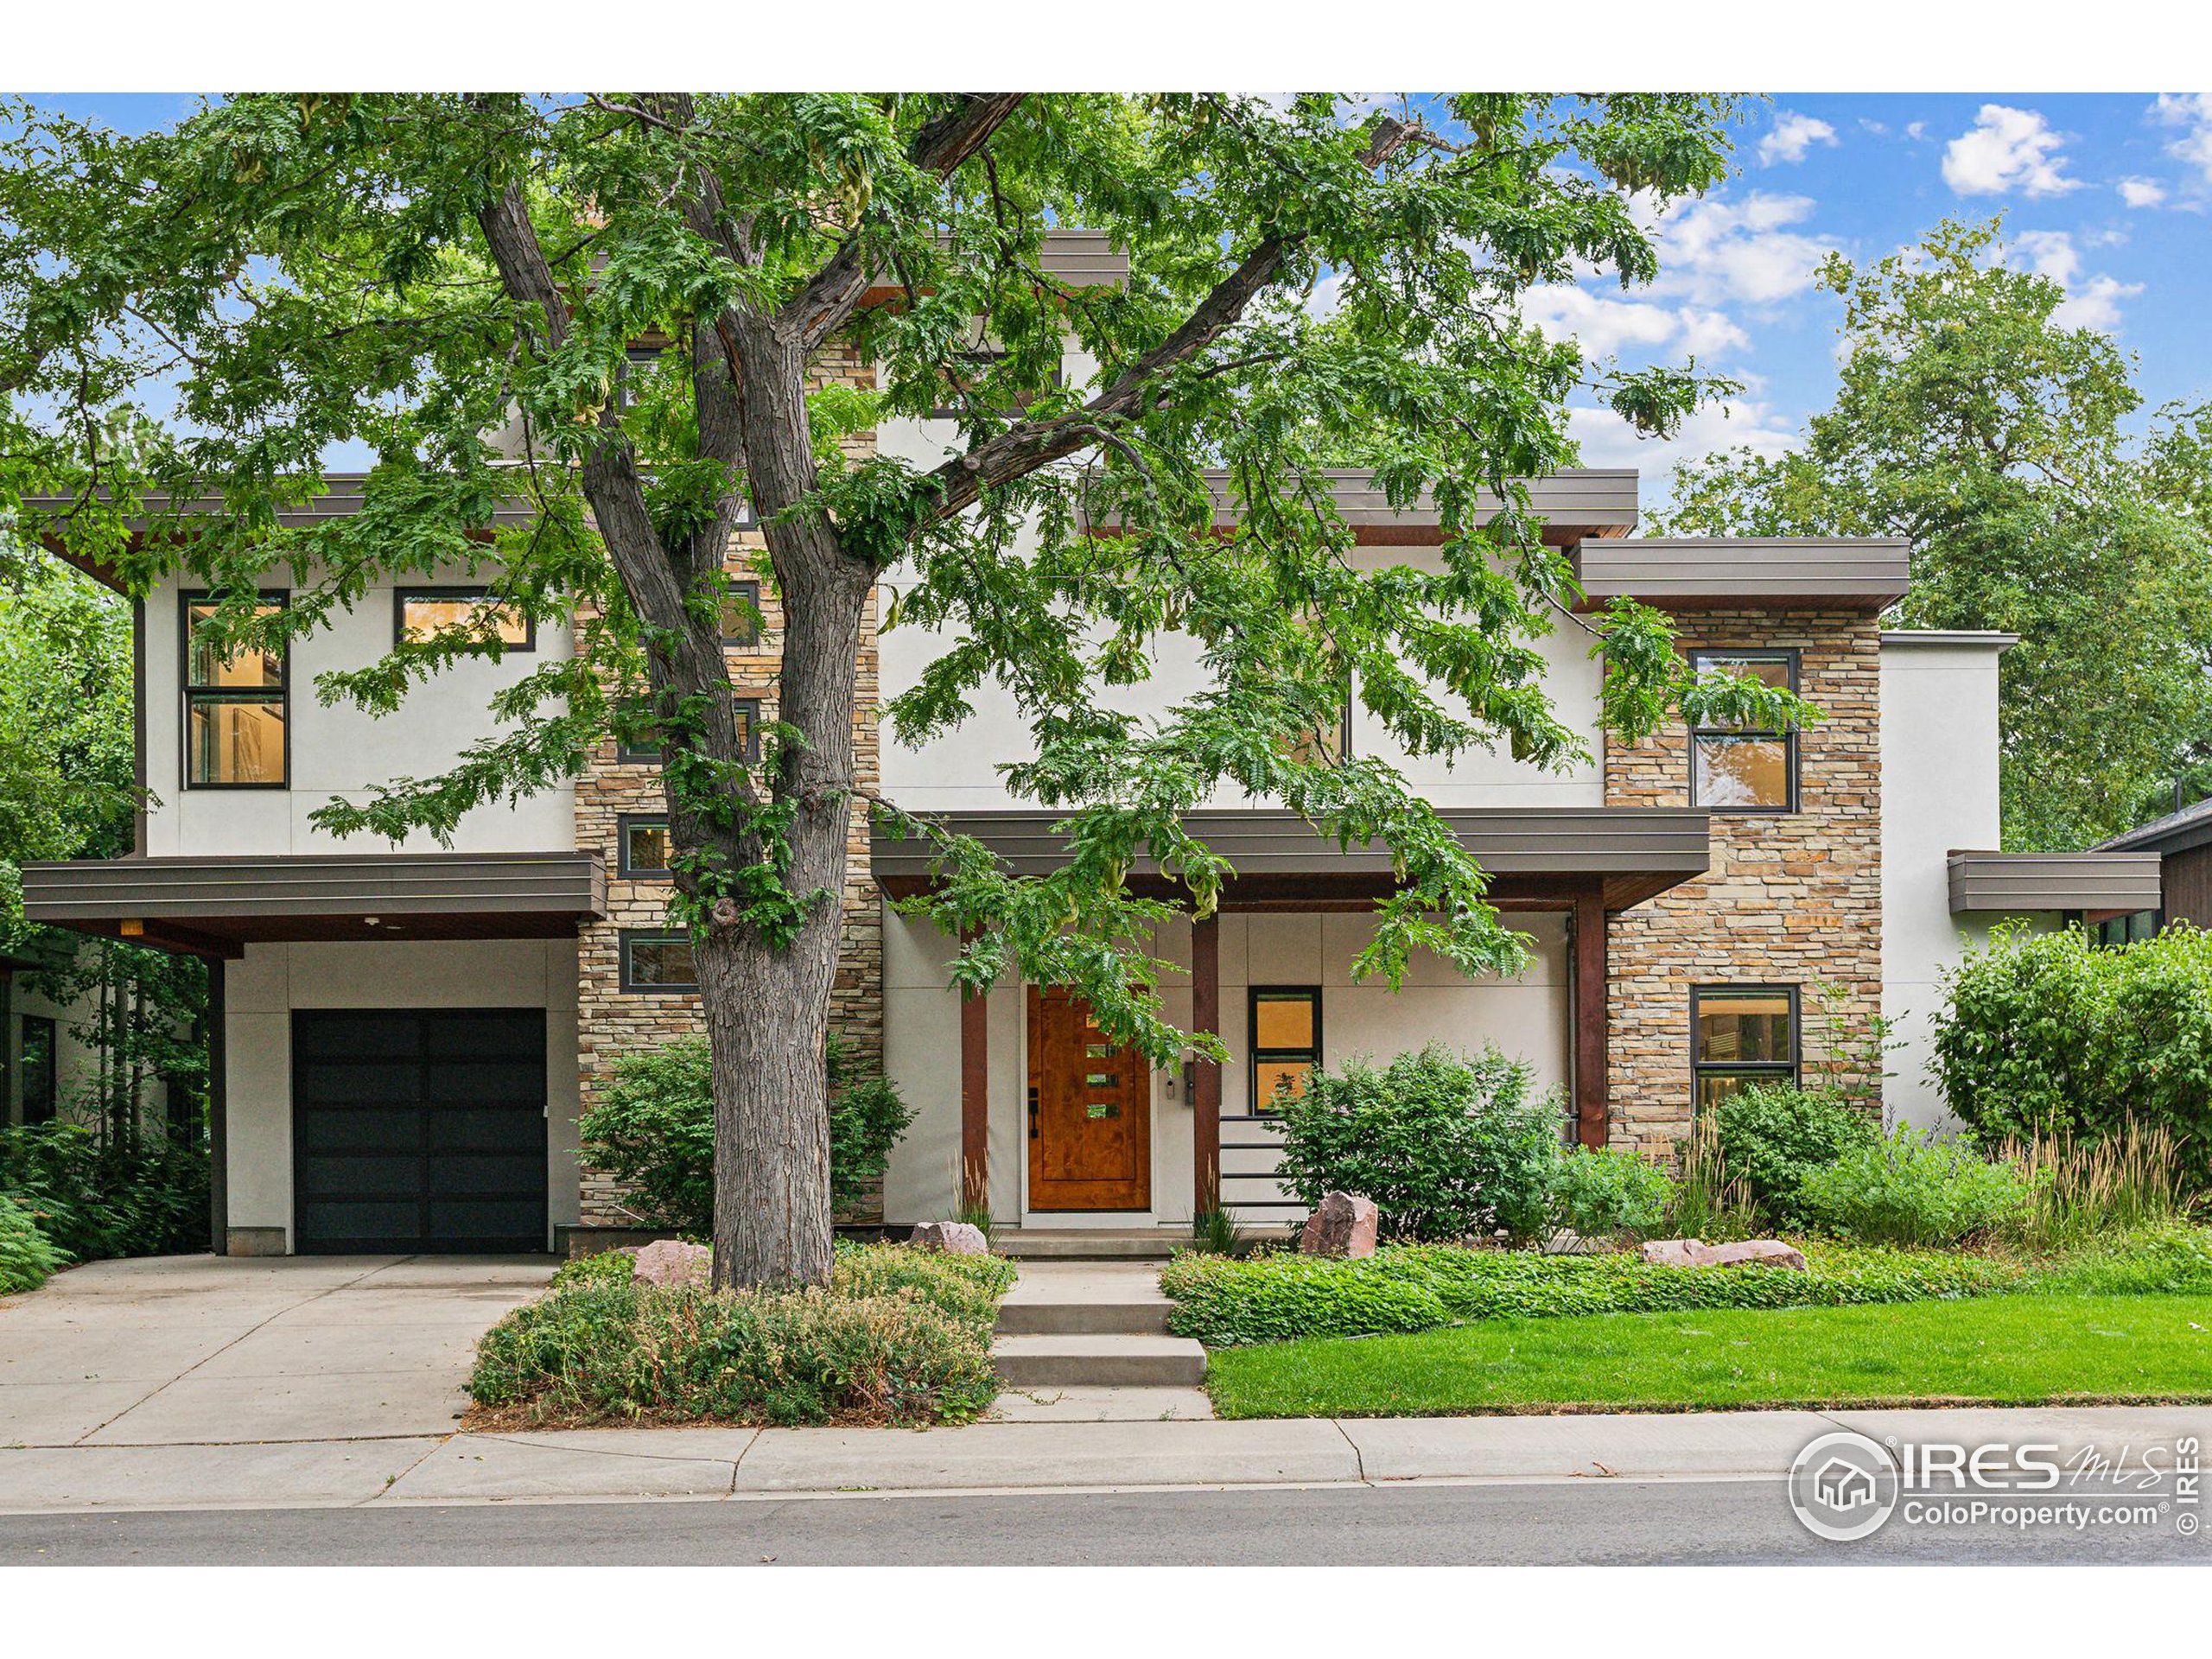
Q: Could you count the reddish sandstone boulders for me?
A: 4